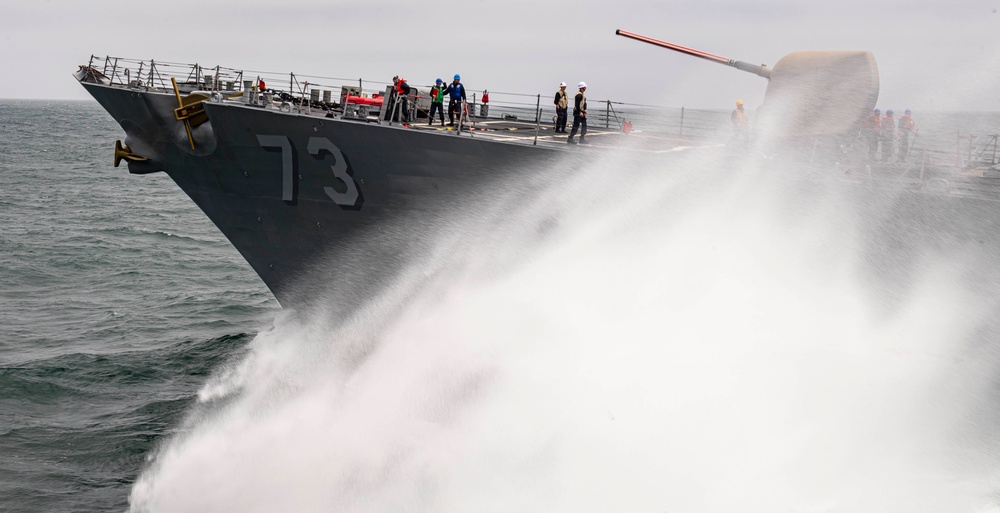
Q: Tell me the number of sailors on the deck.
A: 9